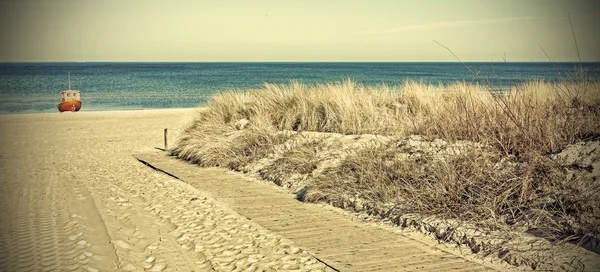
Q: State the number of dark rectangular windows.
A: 2